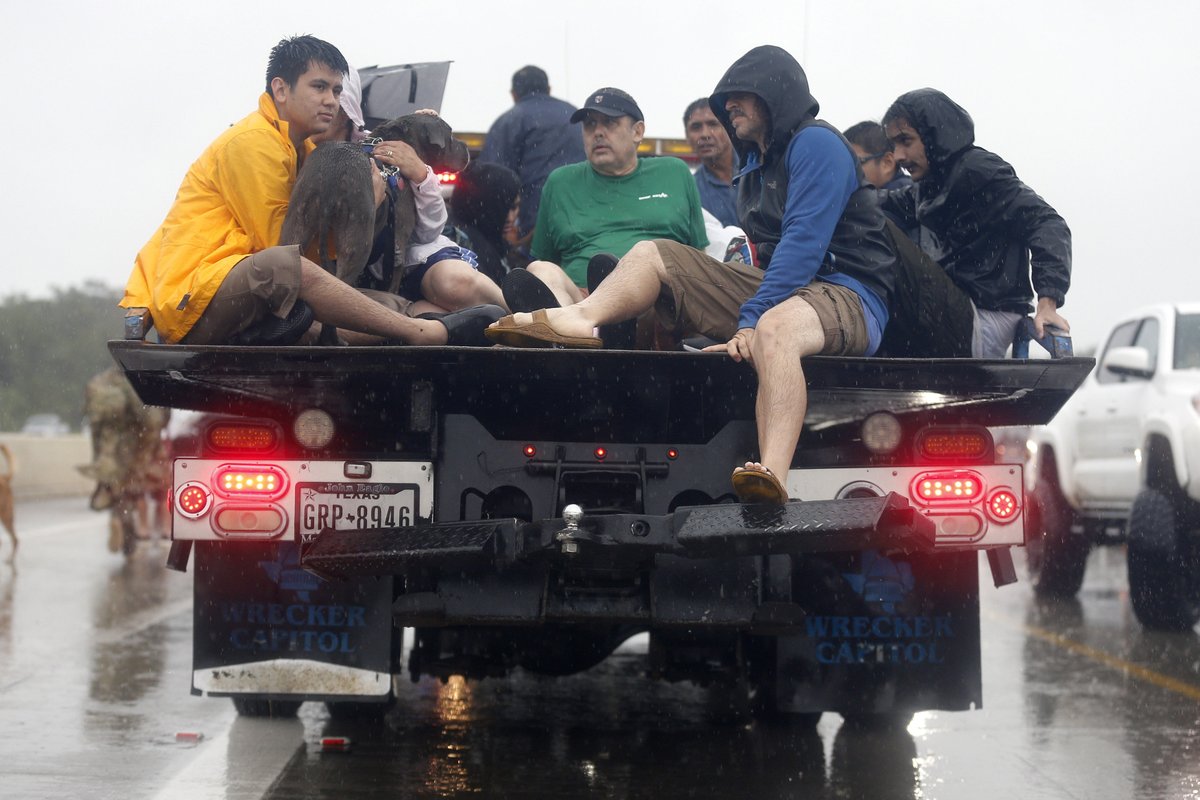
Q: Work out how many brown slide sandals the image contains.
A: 2